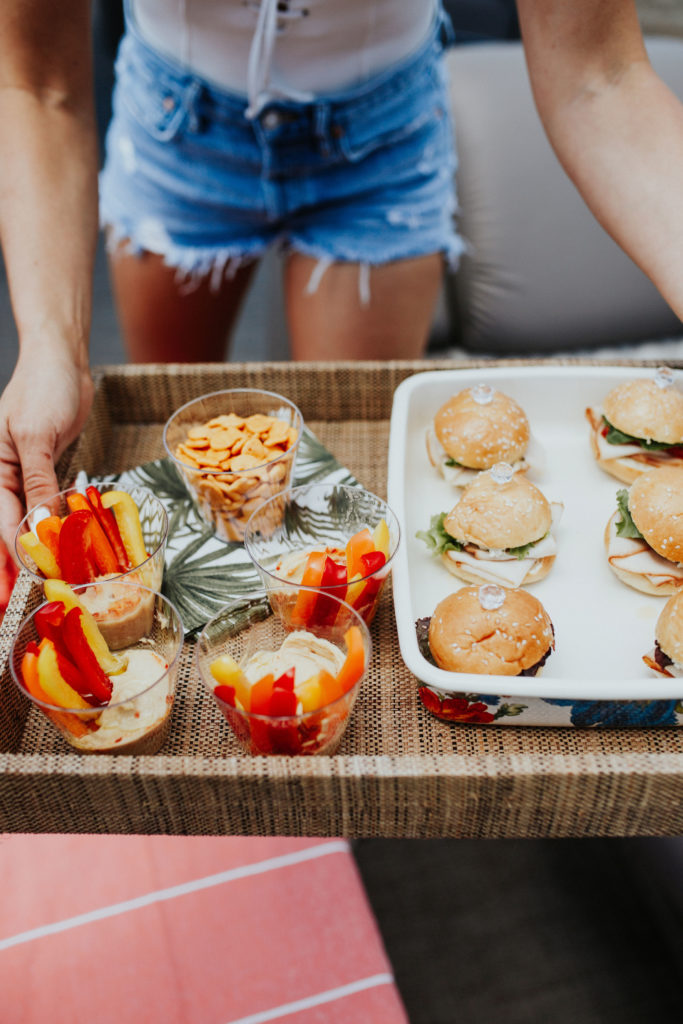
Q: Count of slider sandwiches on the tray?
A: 6